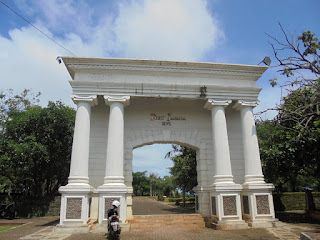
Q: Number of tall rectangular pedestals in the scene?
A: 4